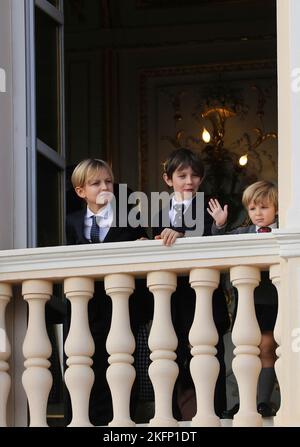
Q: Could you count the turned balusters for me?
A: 8